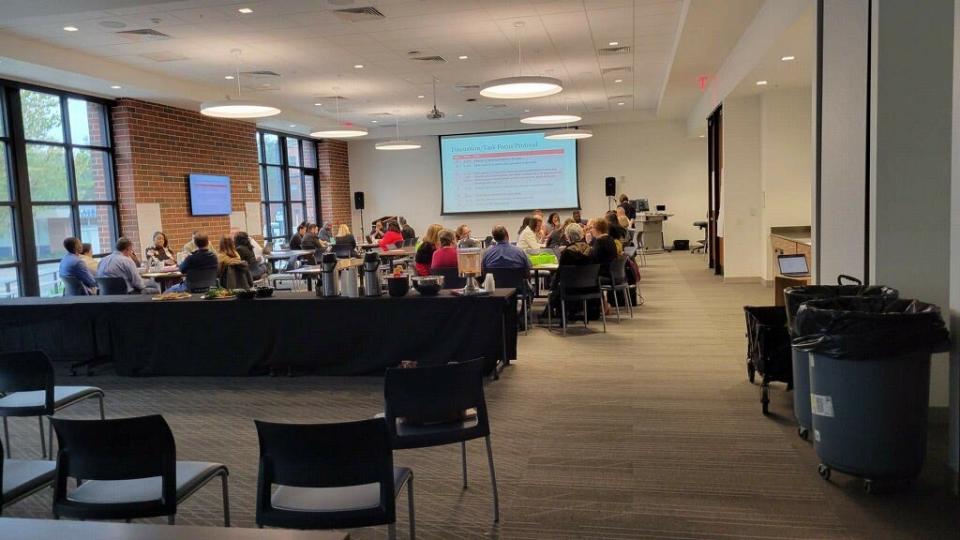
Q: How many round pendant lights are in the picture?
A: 6